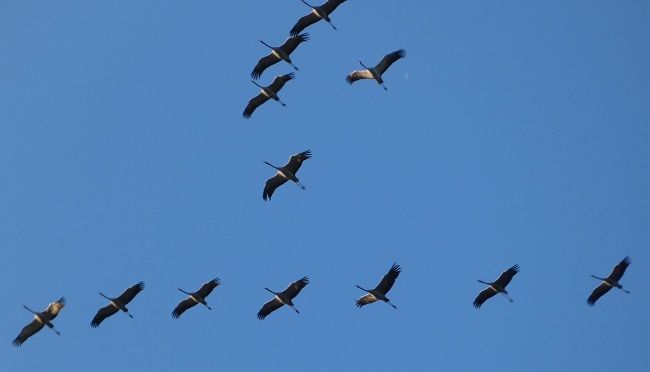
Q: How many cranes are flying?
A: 12